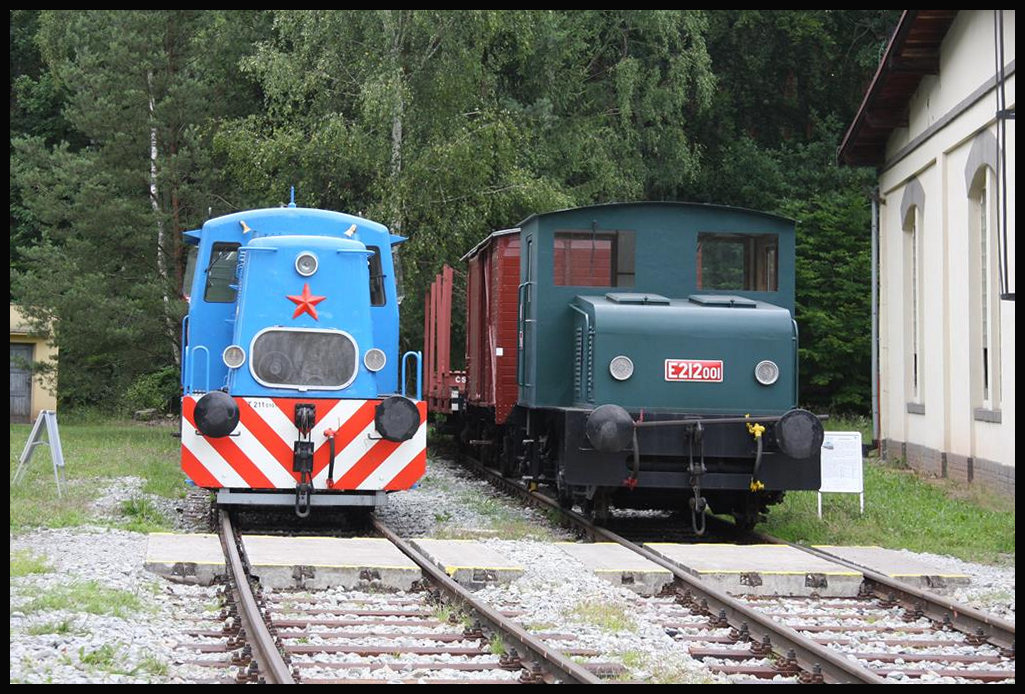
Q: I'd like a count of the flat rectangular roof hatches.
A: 2